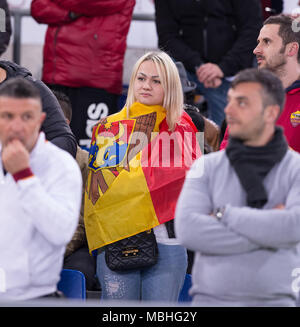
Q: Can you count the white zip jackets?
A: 1